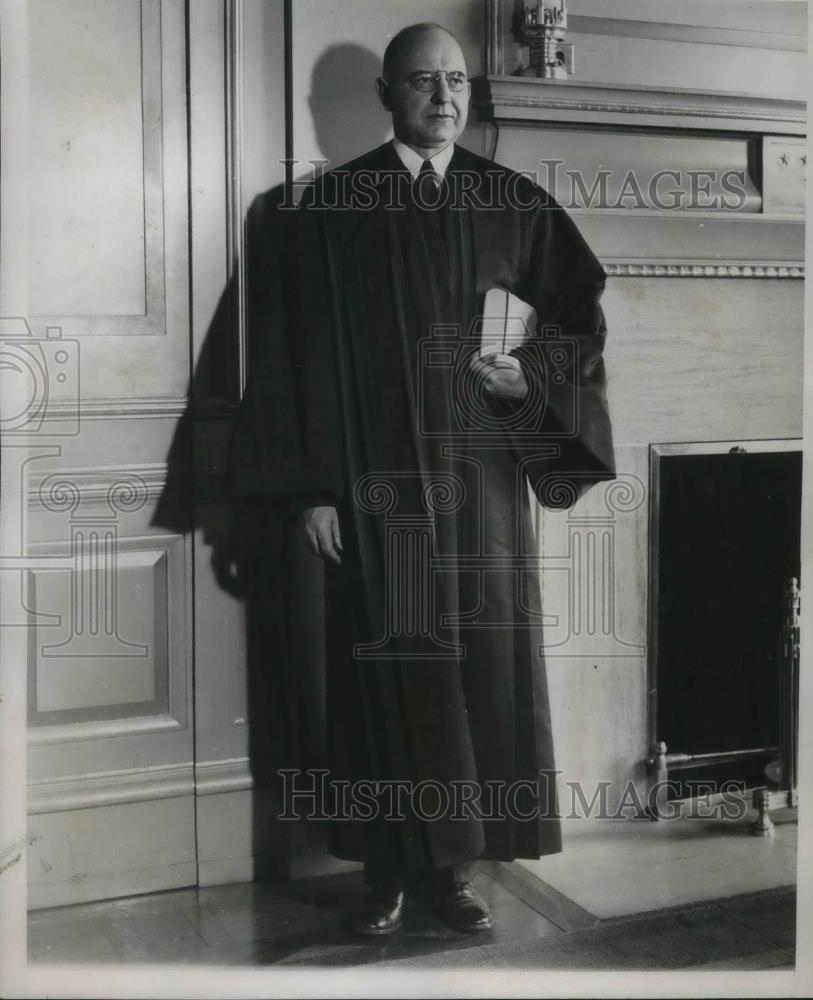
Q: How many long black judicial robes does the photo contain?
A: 1